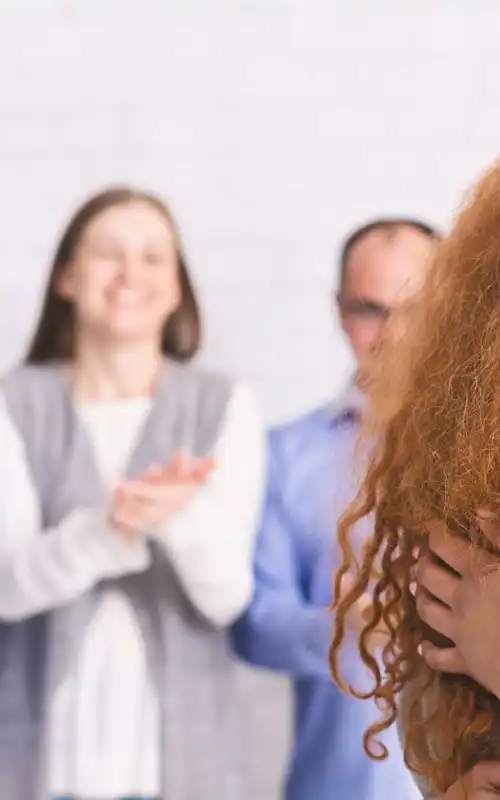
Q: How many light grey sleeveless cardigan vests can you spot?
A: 1